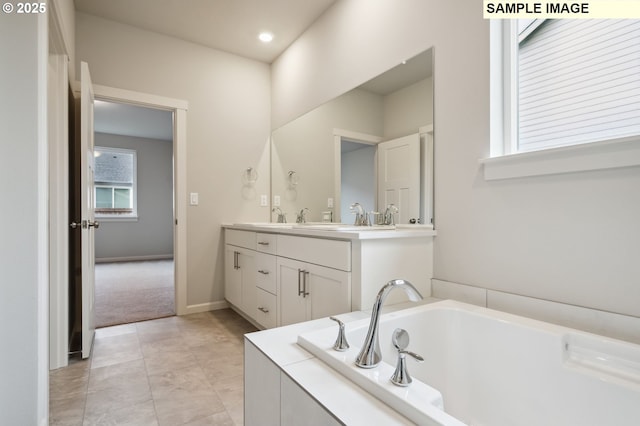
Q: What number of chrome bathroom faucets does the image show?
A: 3